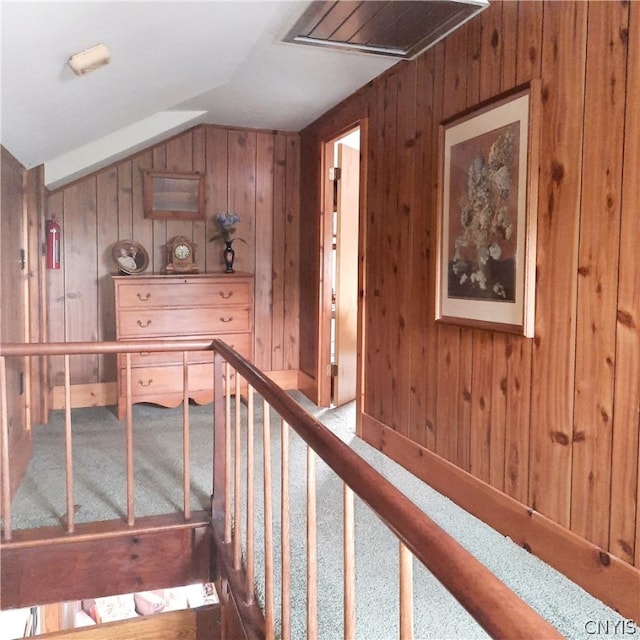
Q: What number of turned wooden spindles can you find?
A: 12